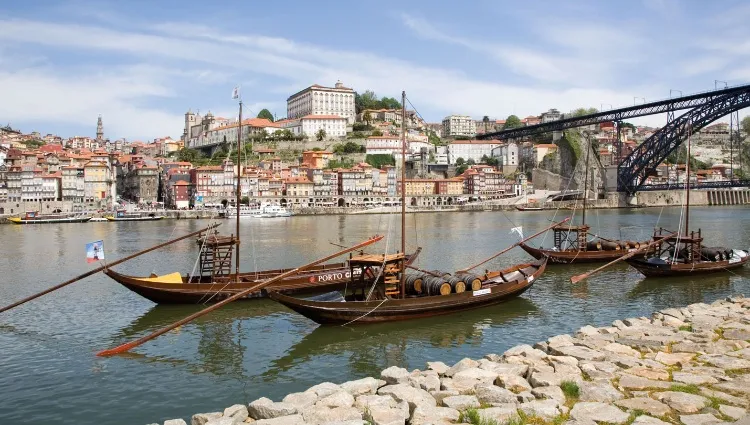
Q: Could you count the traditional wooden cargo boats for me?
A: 4